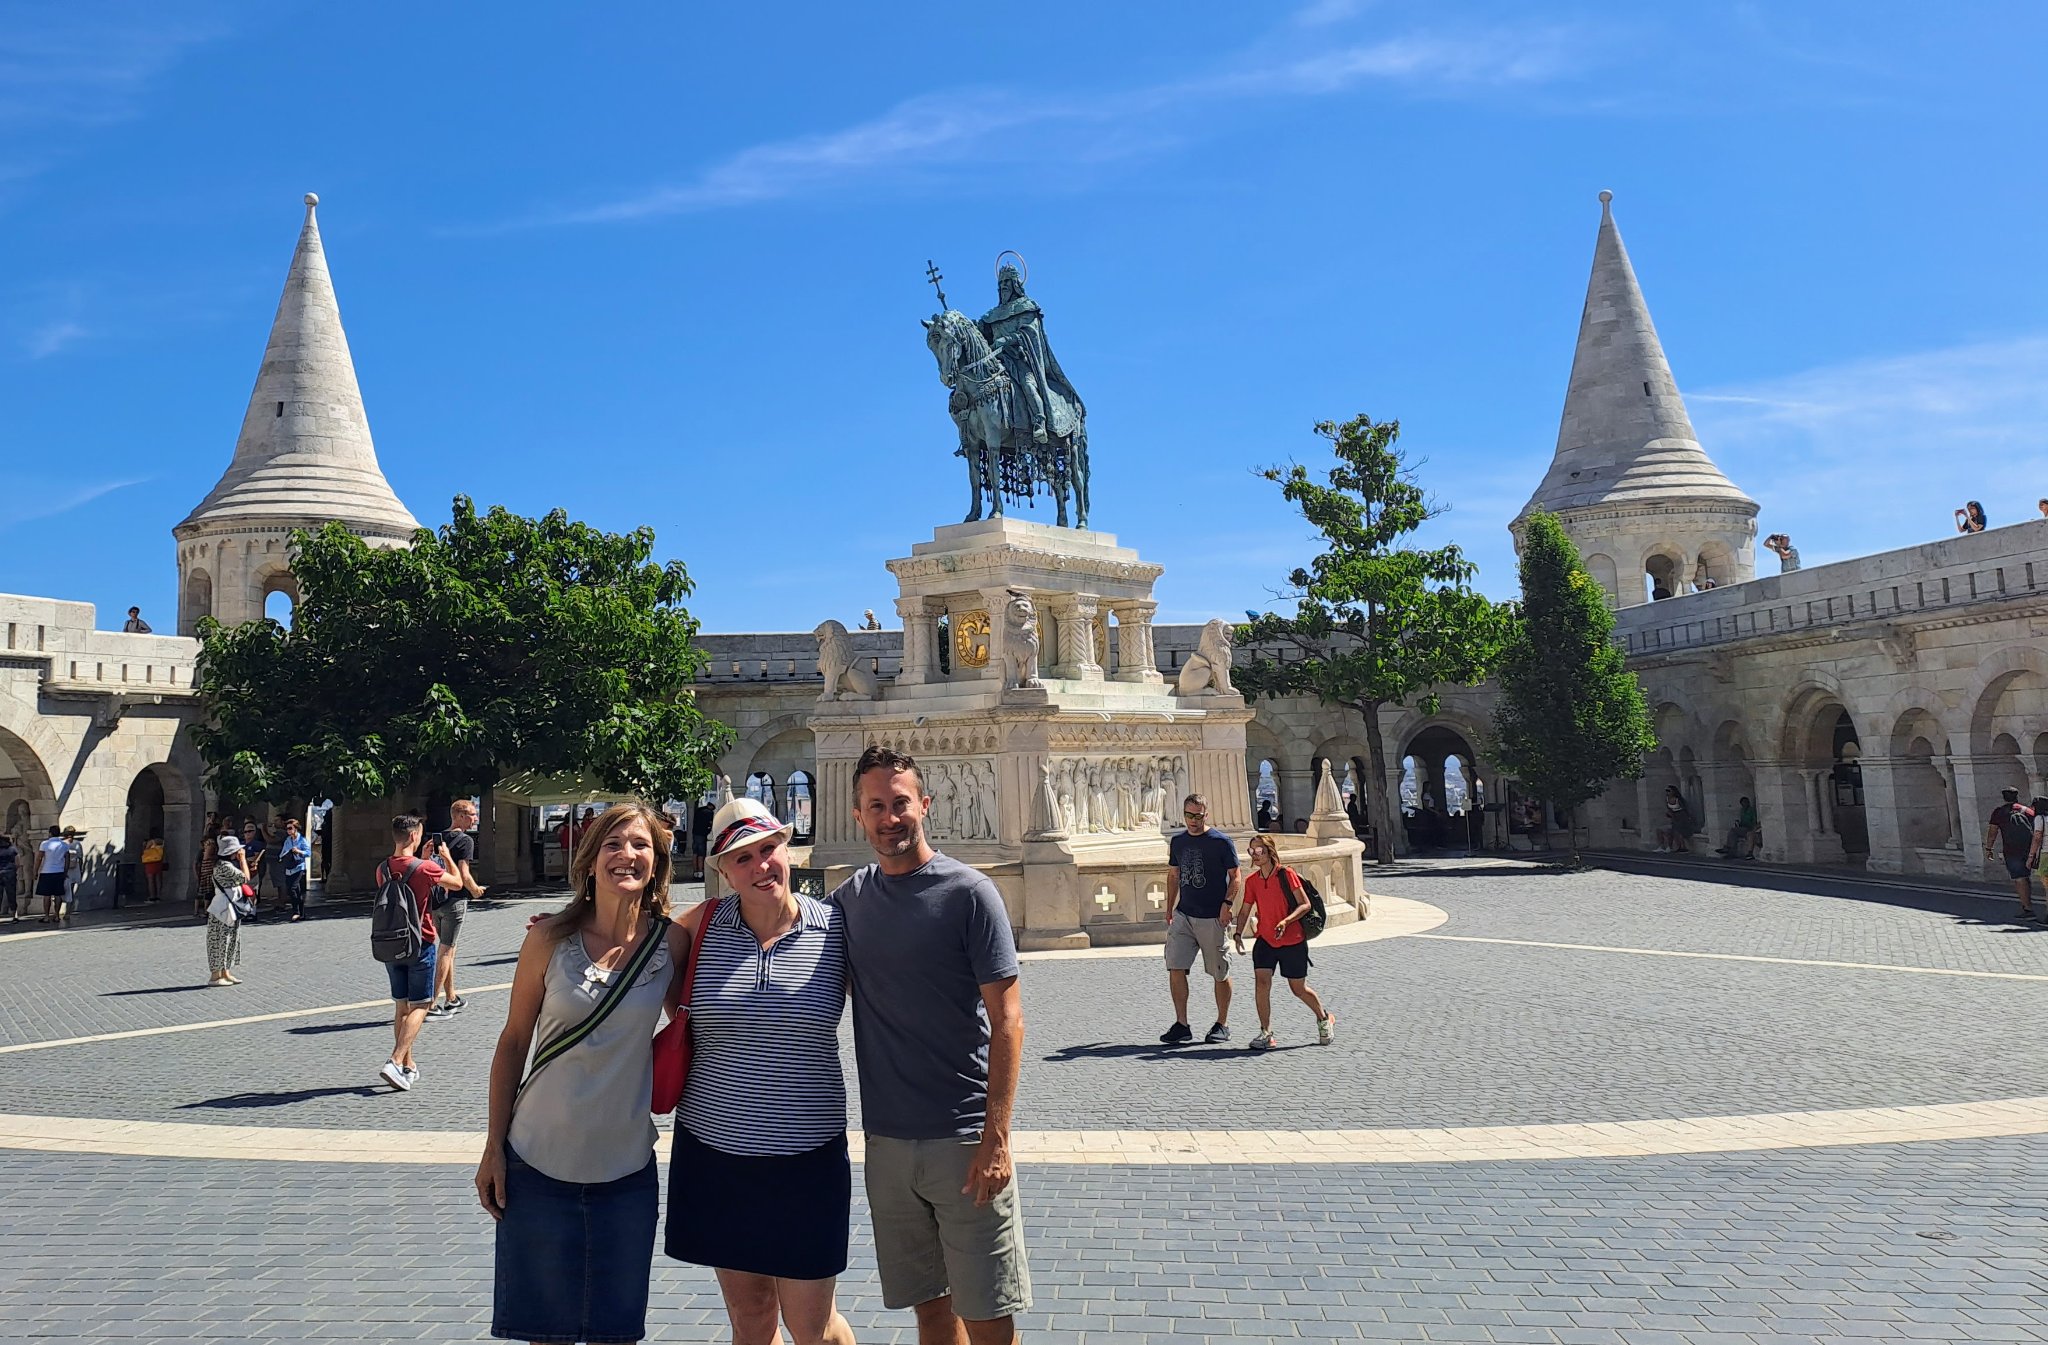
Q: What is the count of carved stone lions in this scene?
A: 3